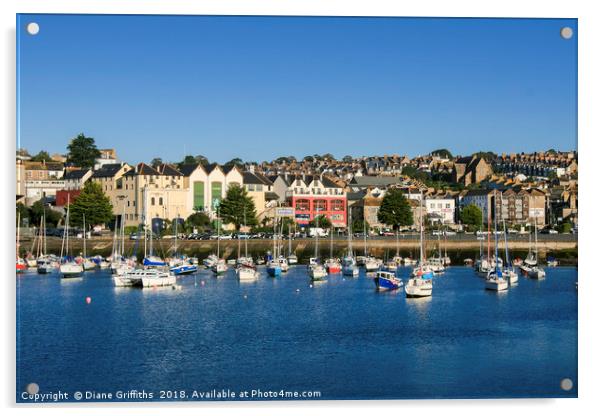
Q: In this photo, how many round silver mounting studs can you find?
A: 4